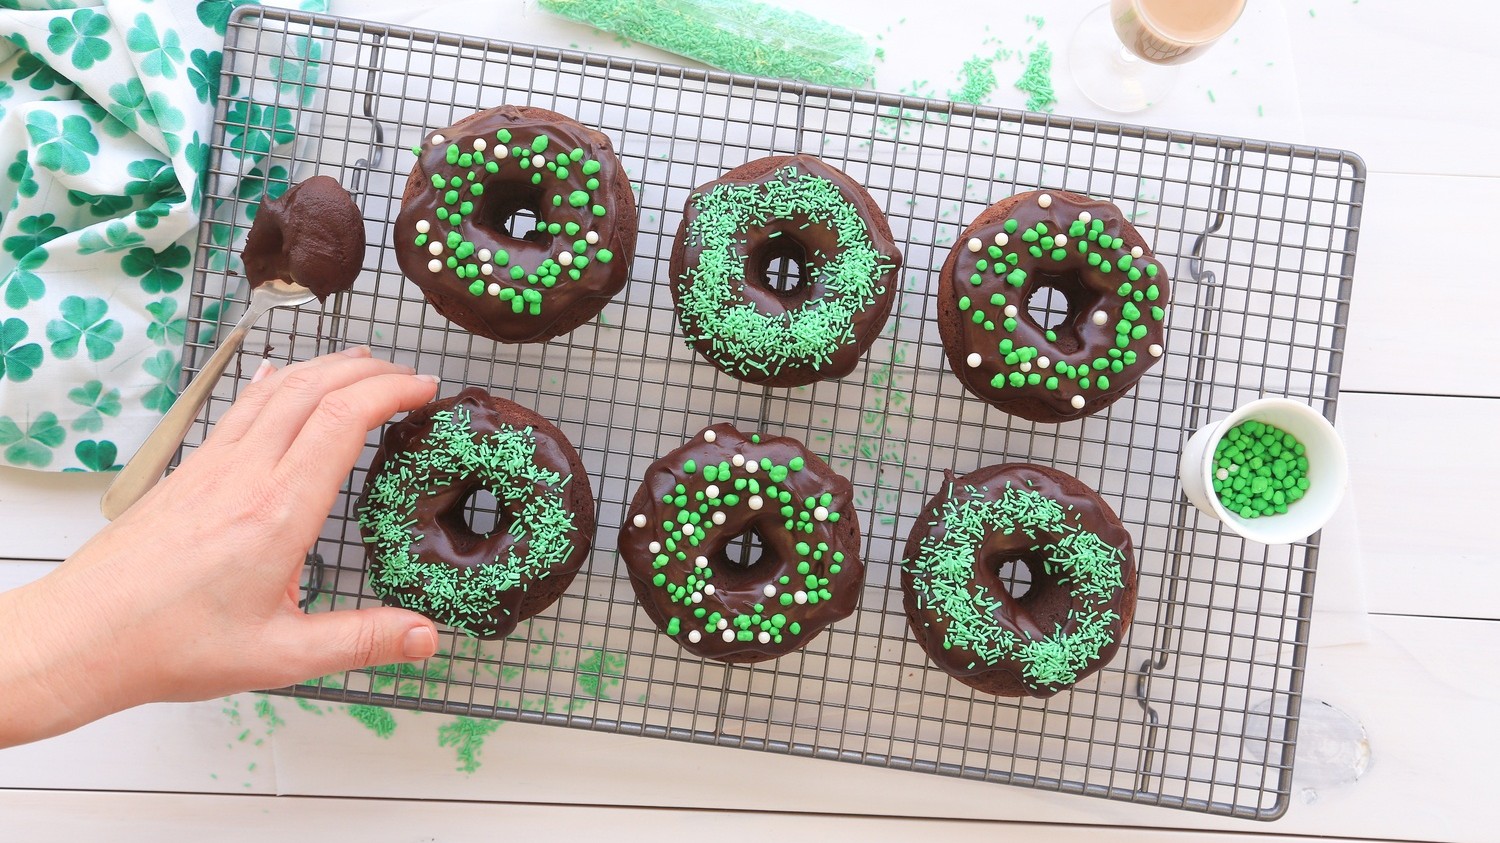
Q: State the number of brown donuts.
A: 6